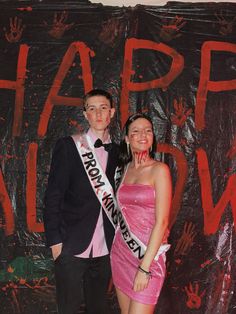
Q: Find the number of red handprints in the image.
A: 8